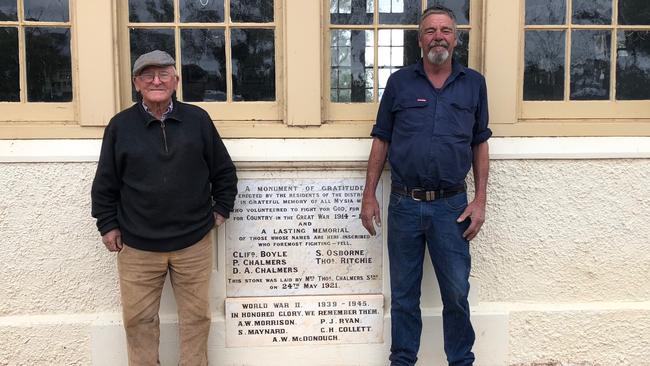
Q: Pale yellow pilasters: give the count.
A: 3